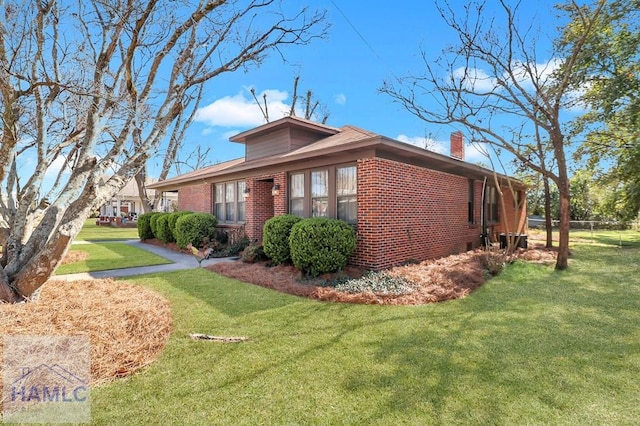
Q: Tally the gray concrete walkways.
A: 1